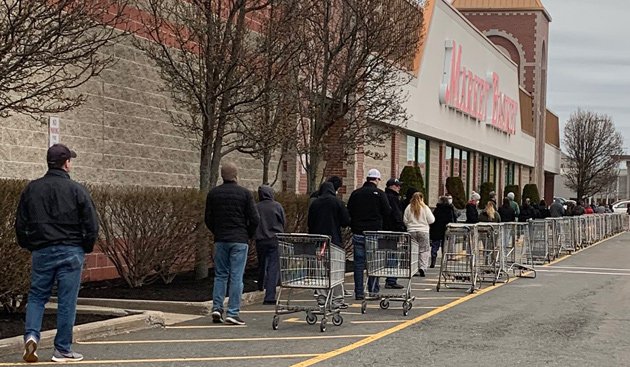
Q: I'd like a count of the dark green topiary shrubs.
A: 5